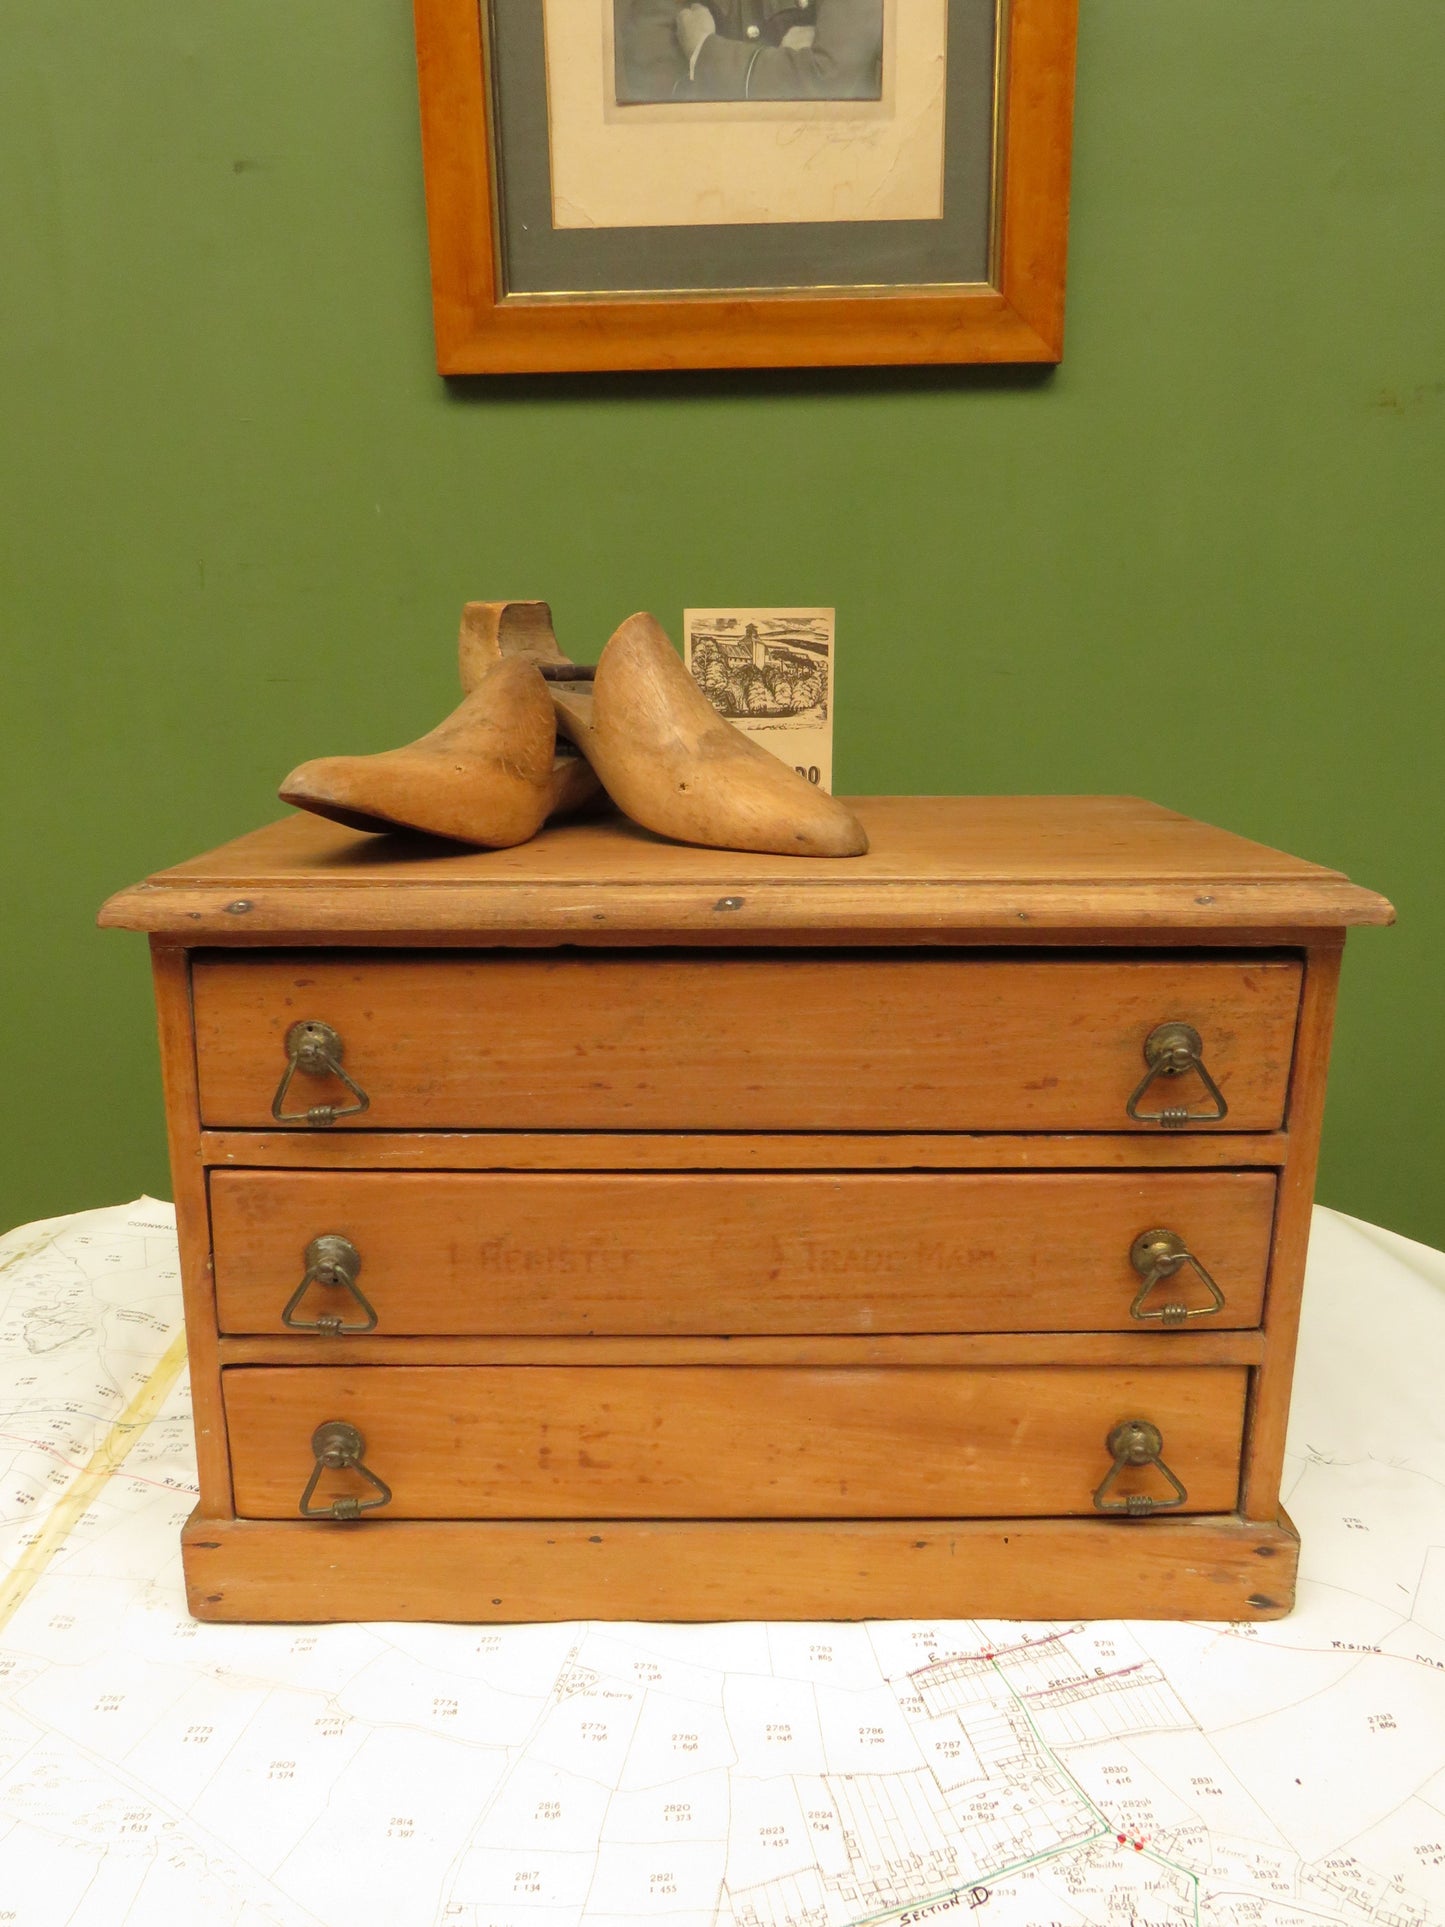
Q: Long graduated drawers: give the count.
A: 3